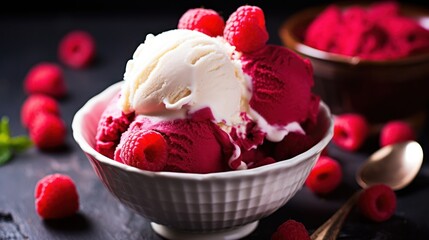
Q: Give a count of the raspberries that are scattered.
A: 10